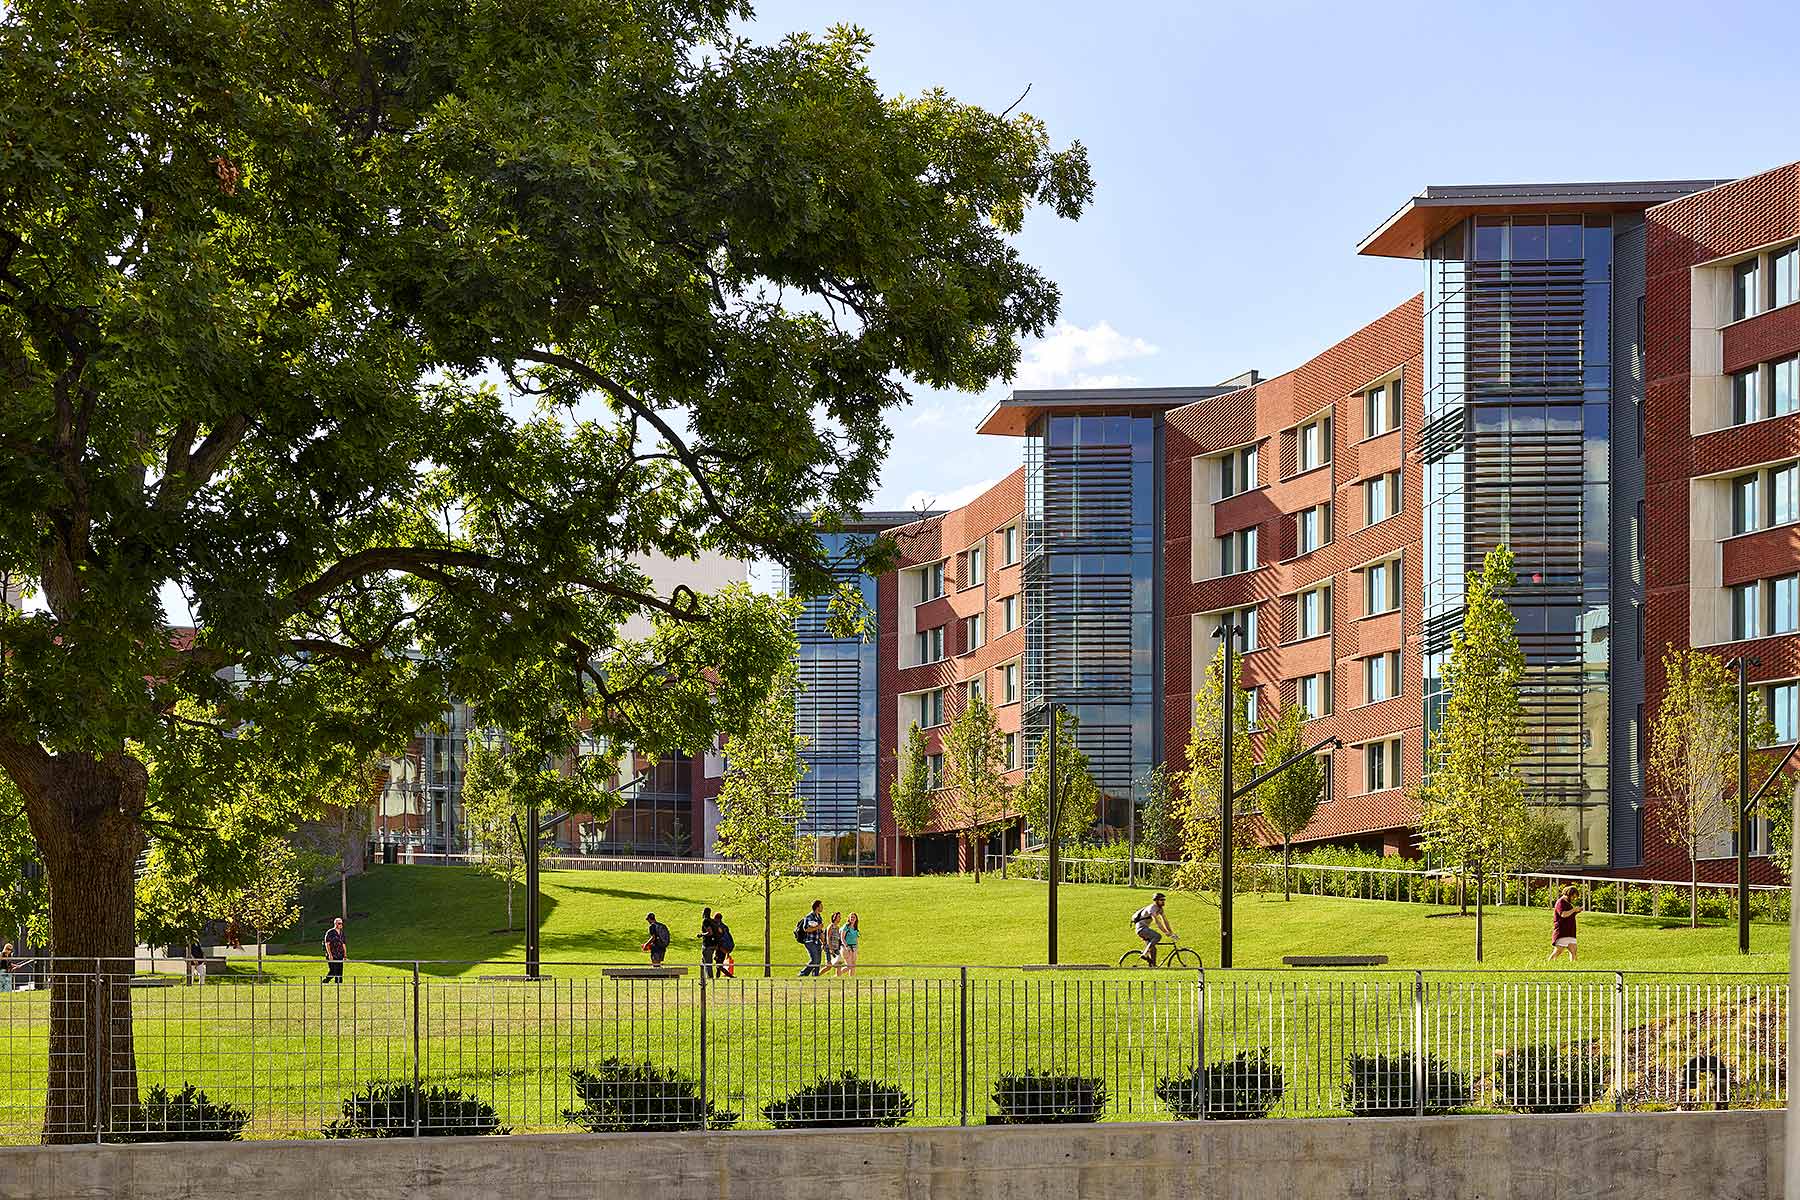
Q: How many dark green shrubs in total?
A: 8